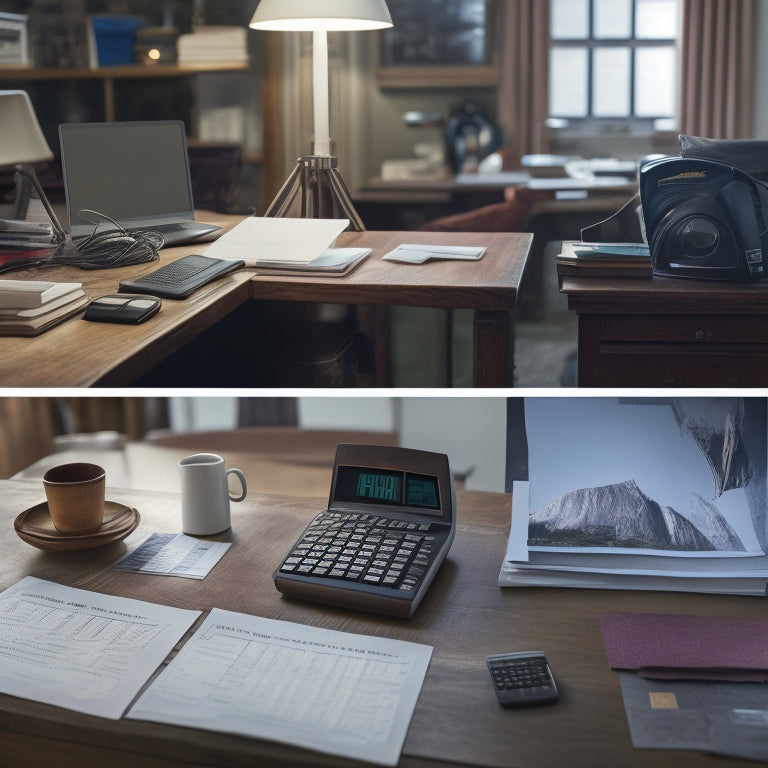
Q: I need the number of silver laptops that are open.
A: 1